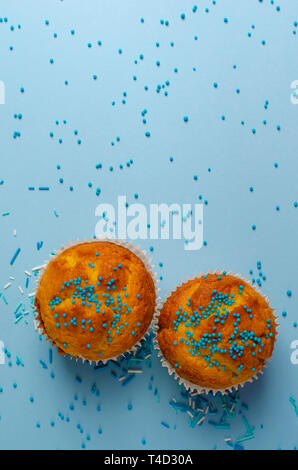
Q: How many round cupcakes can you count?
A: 2